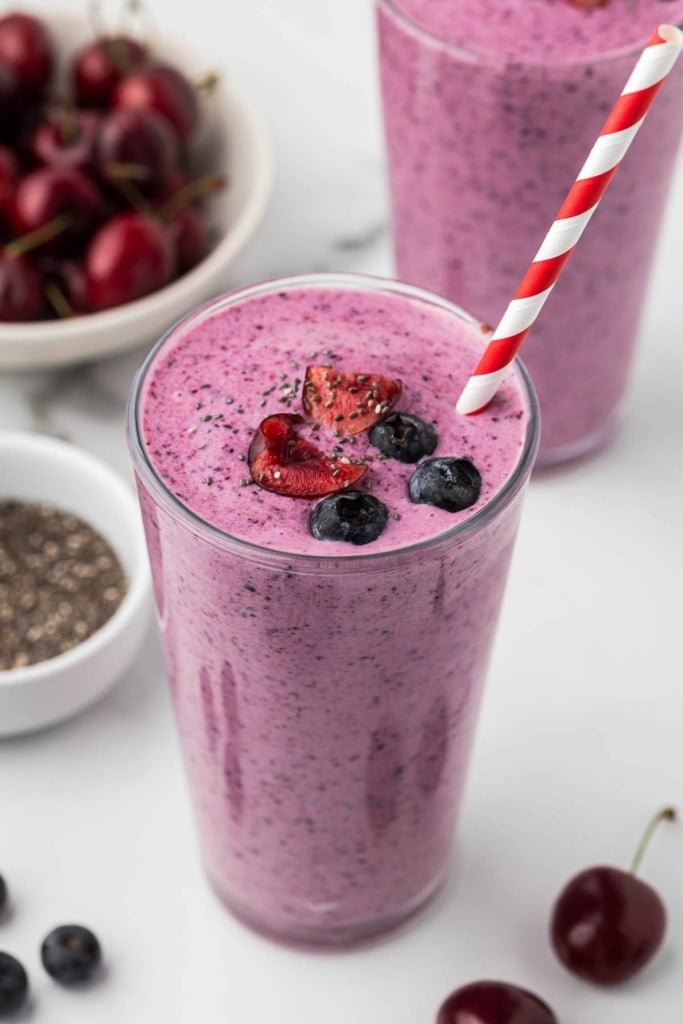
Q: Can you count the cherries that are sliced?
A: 2